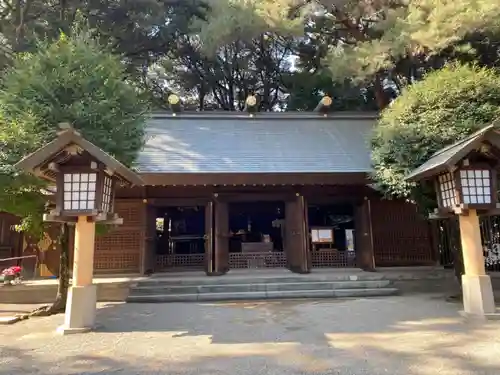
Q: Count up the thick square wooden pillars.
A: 2